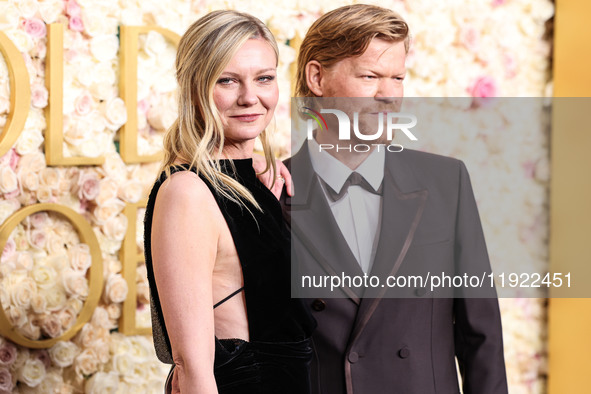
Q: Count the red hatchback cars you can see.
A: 0